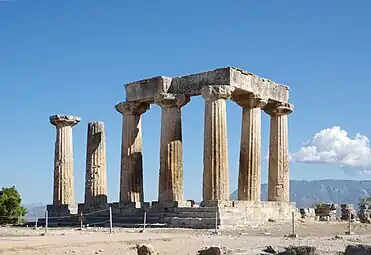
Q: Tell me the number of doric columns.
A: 7